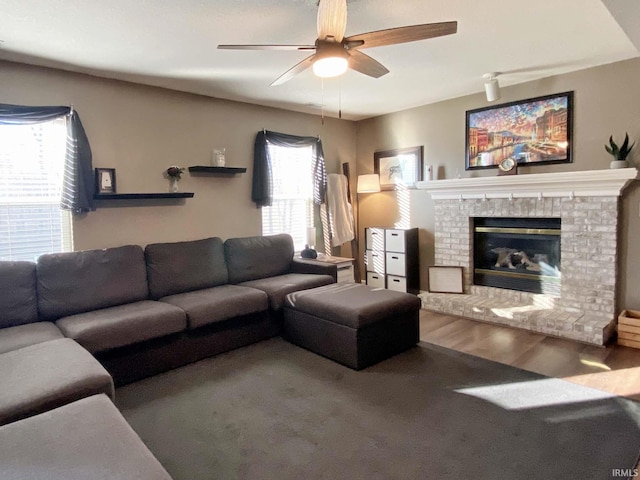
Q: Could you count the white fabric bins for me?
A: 6